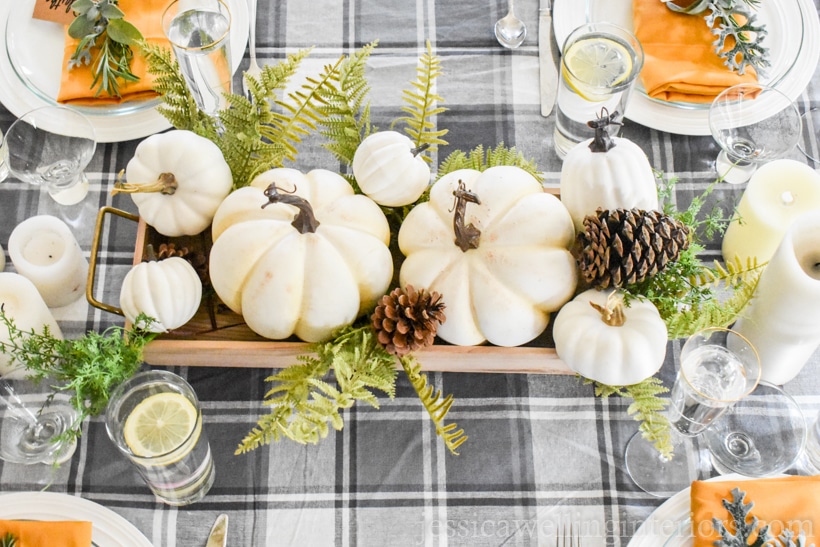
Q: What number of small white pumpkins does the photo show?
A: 5